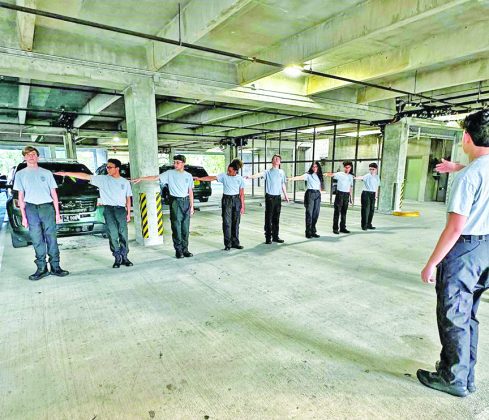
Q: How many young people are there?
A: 9